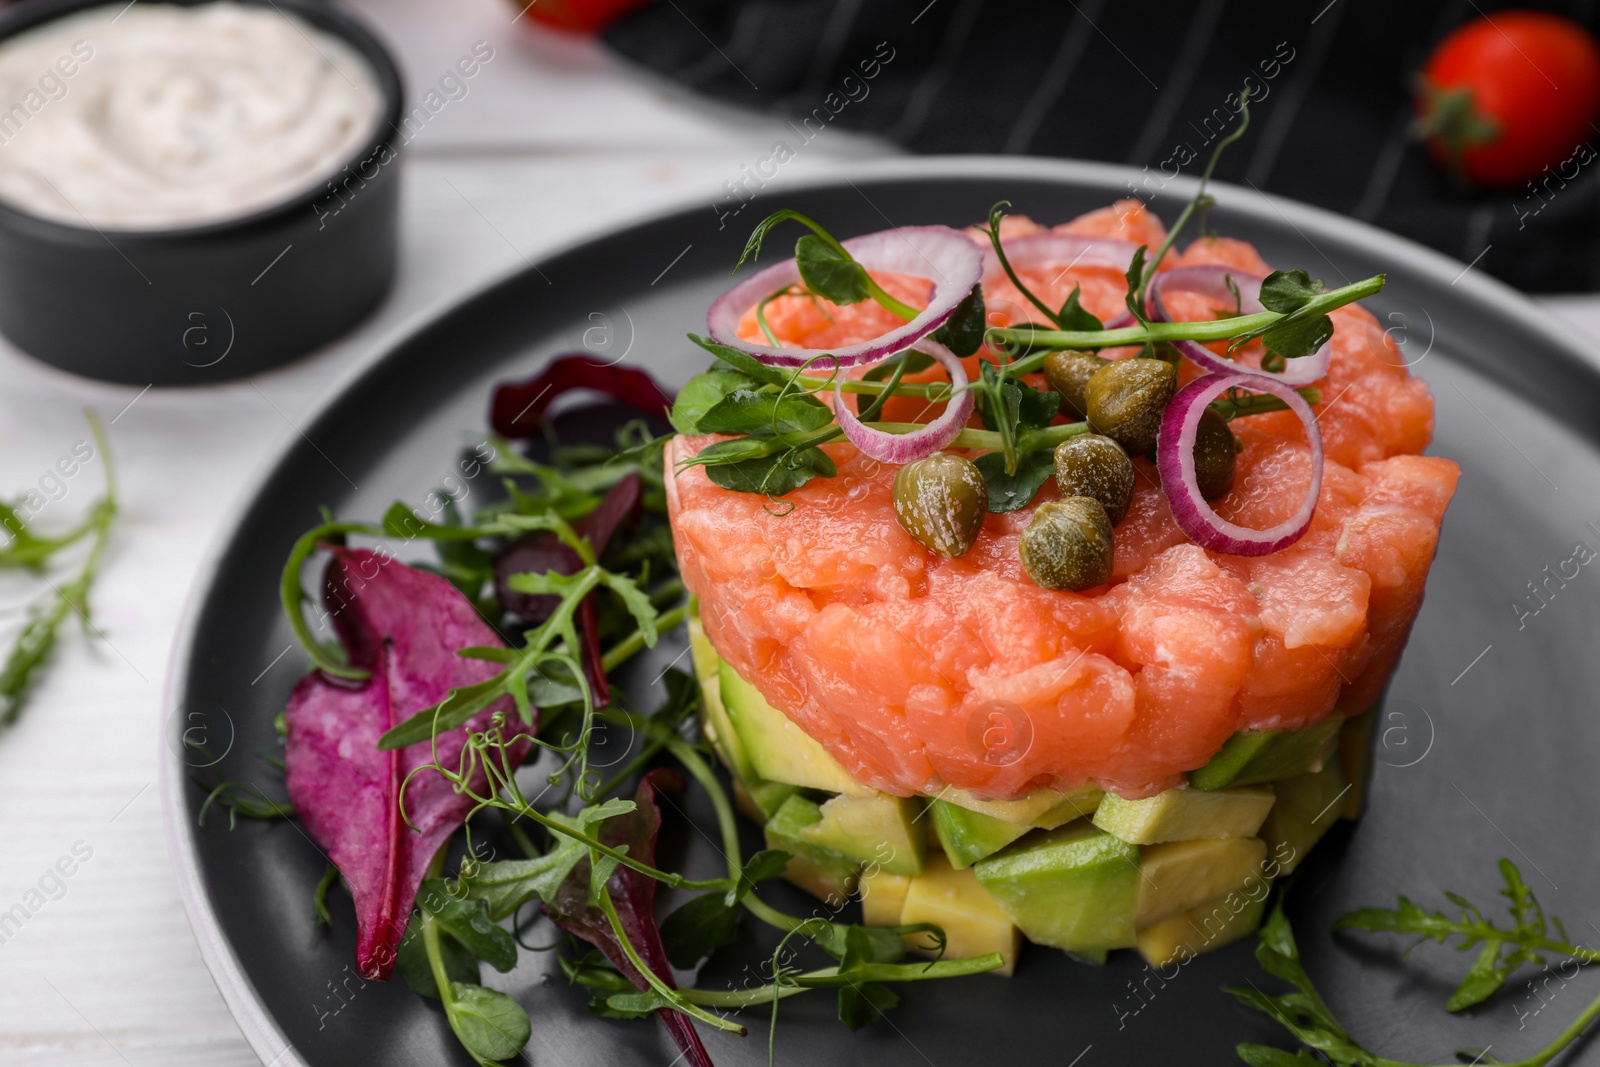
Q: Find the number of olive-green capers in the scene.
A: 6